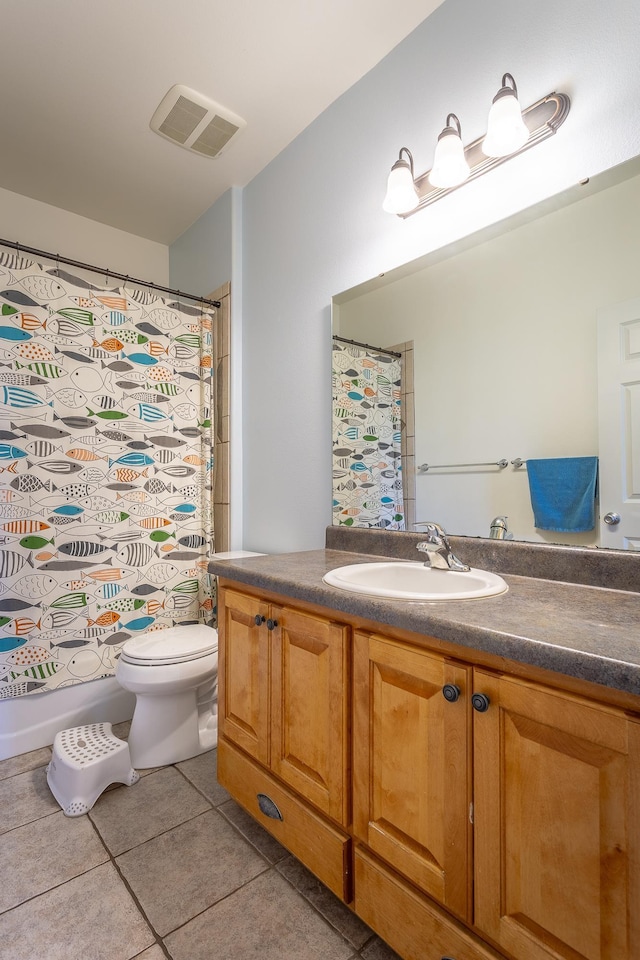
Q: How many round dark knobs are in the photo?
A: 4